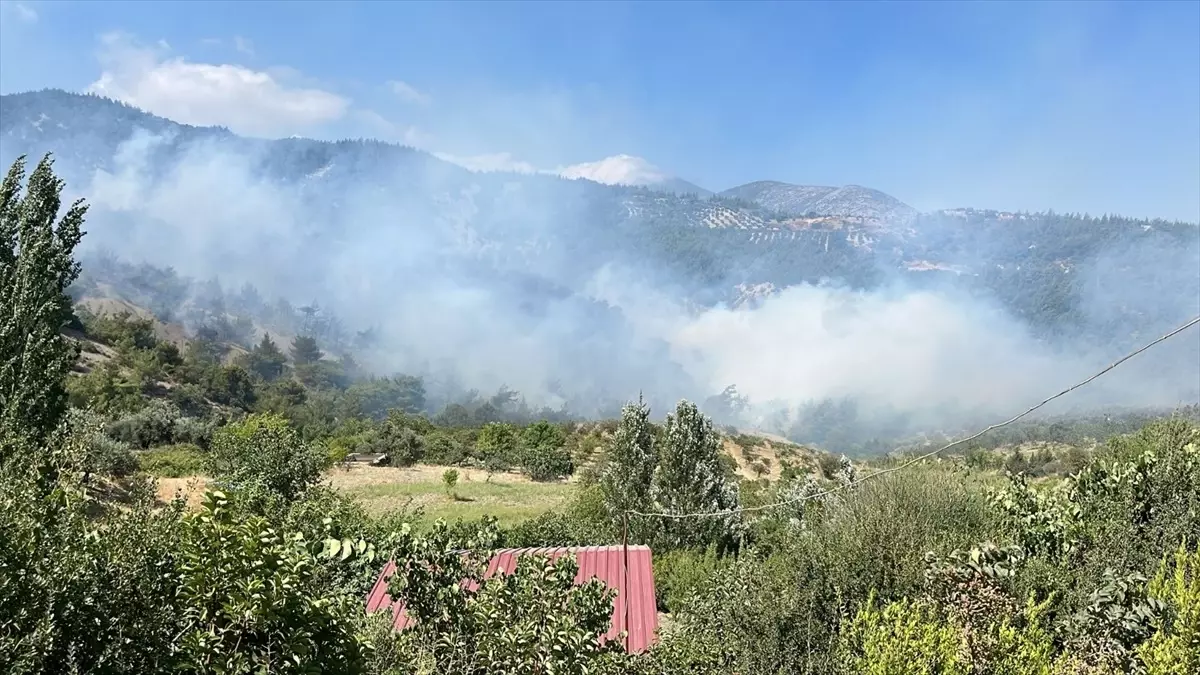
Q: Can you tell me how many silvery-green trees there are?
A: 2